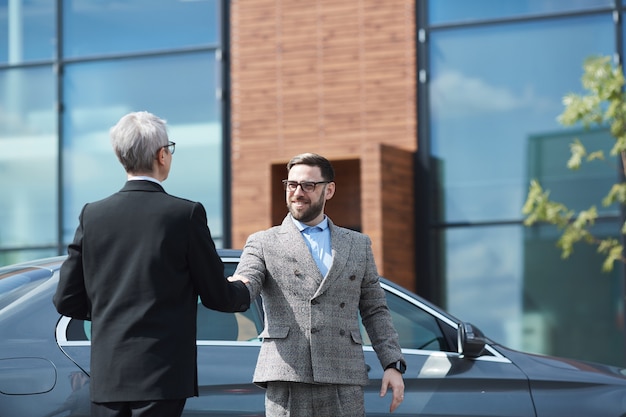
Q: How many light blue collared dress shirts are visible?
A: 1